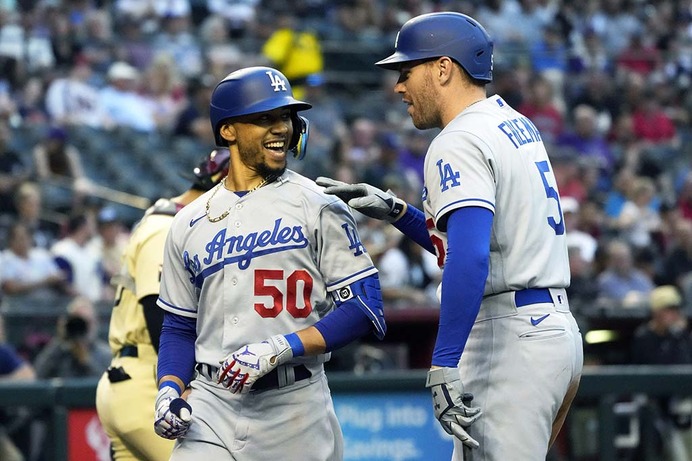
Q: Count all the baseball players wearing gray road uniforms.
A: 2